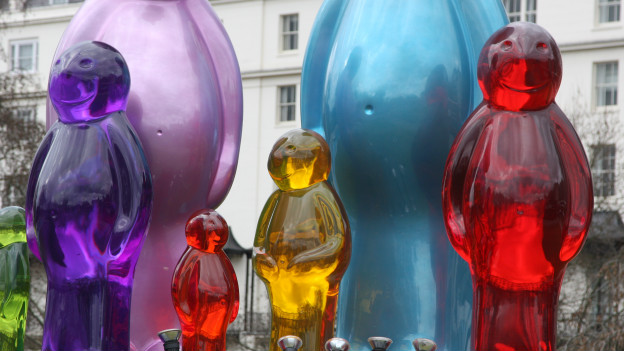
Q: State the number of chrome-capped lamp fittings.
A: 5